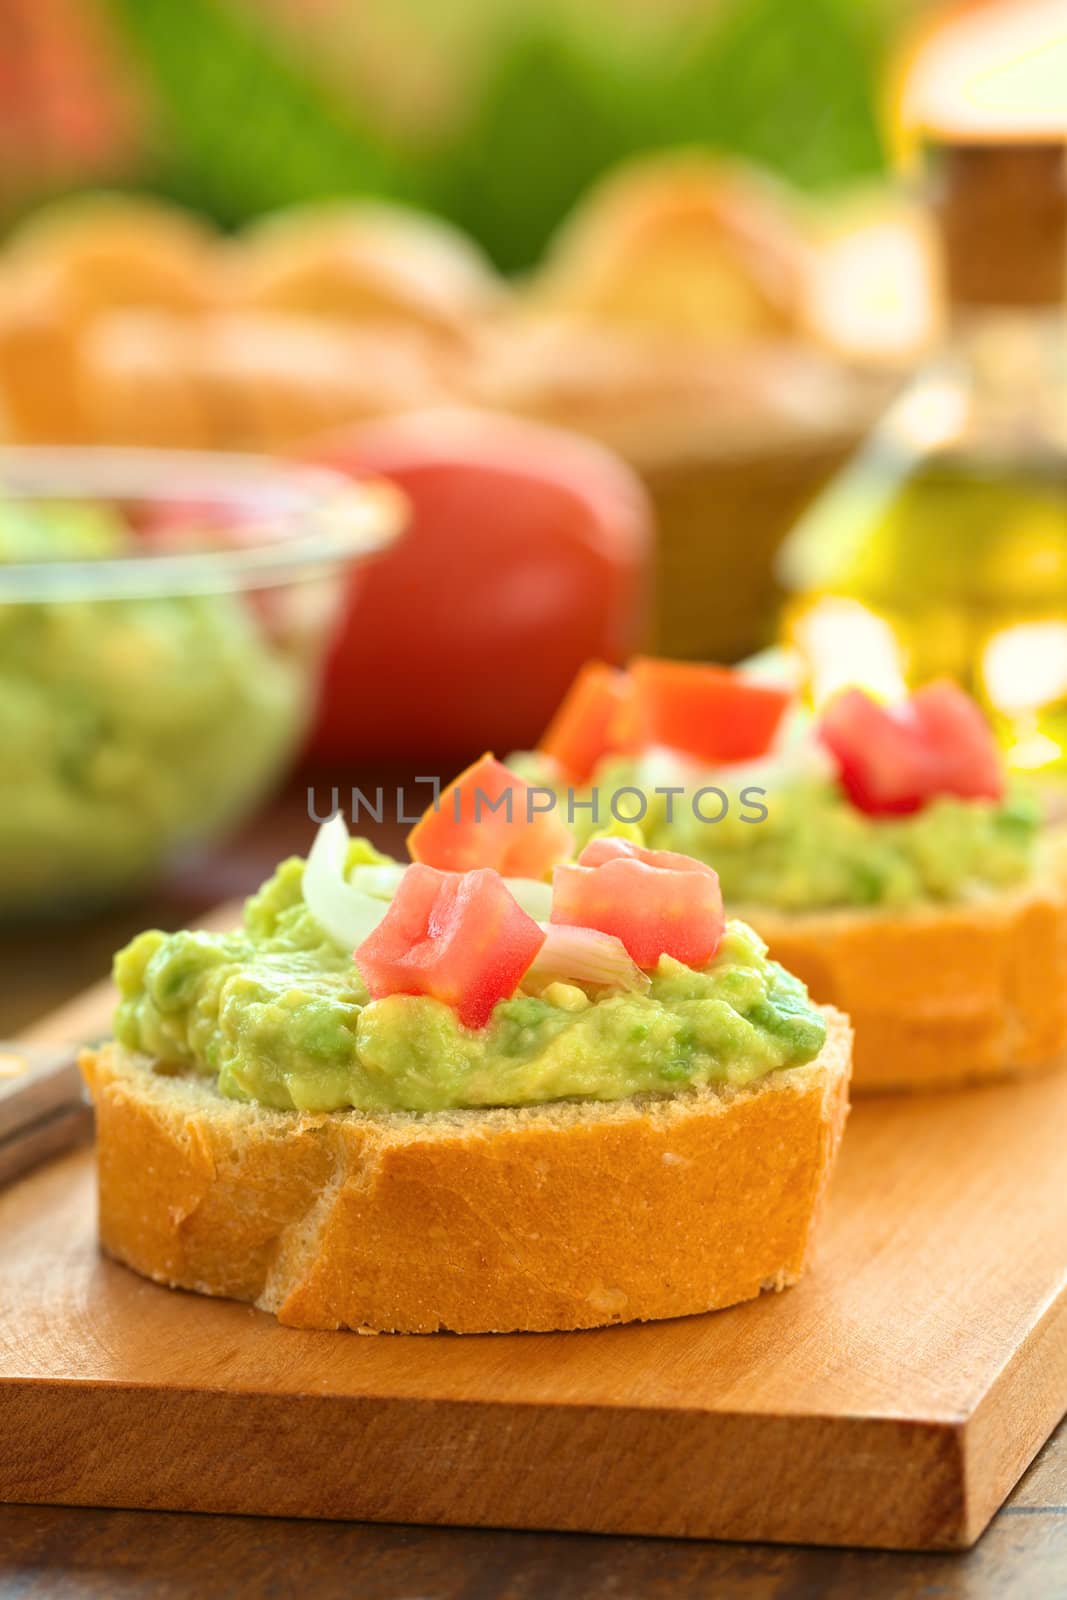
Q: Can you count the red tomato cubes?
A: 6